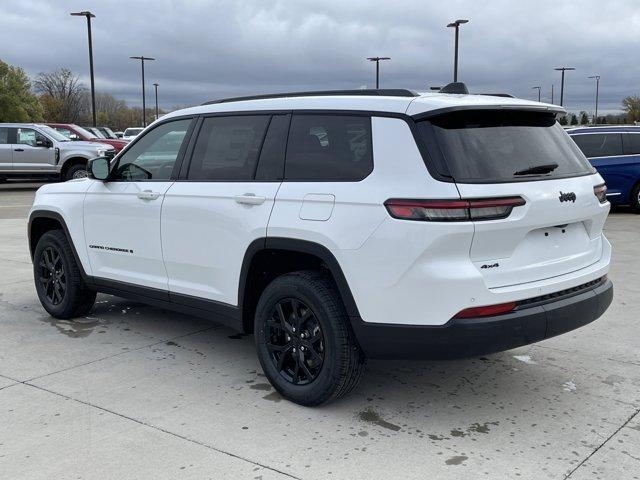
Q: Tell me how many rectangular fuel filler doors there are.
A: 1